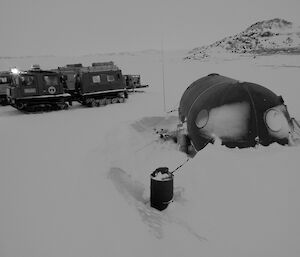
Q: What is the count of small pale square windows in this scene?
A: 2